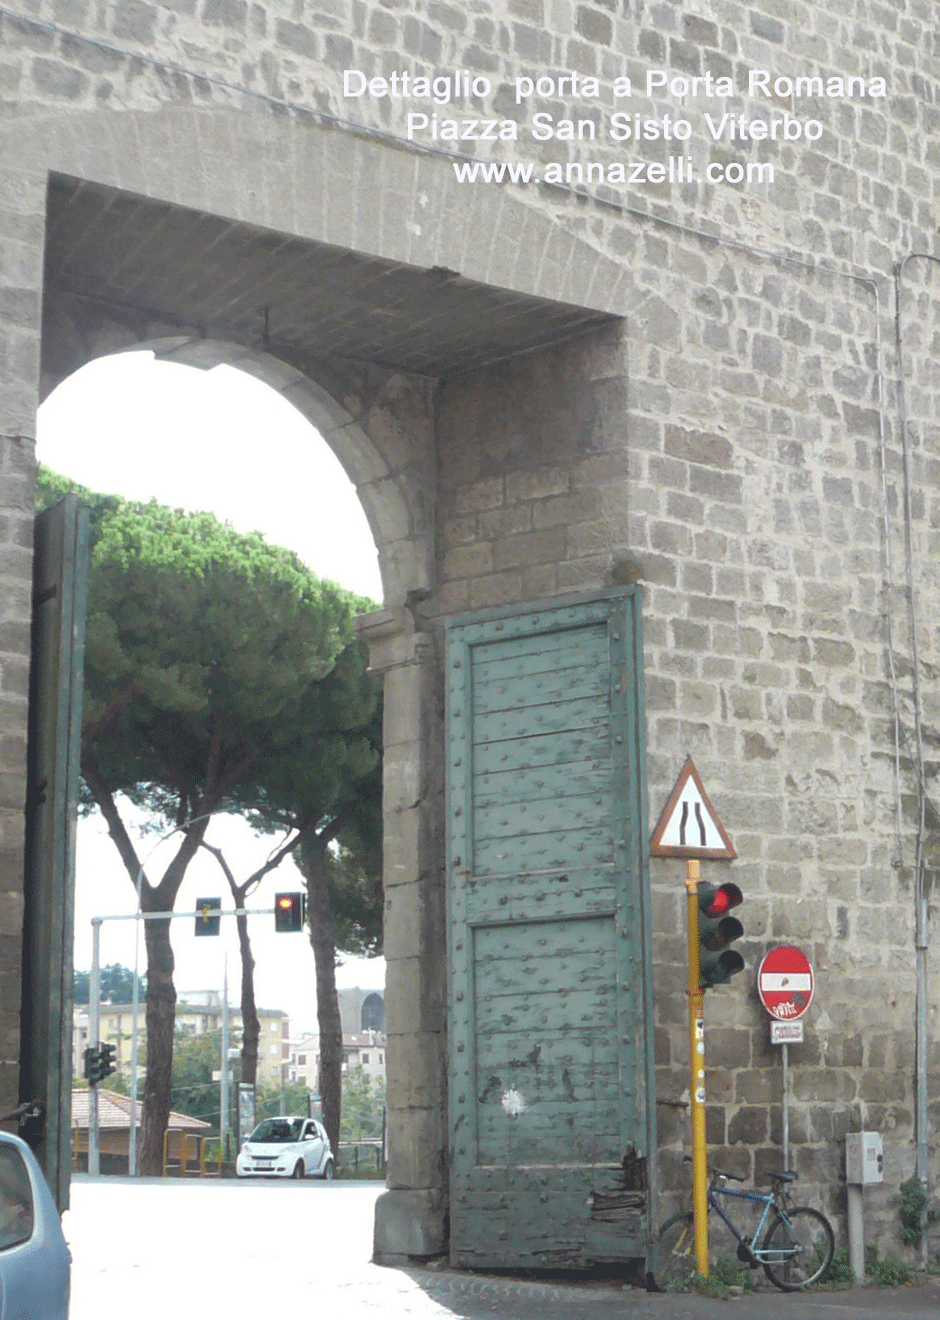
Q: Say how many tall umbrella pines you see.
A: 3